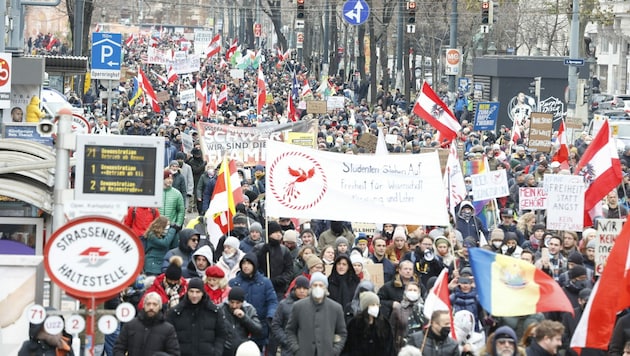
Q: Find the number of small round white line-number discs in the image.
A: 5